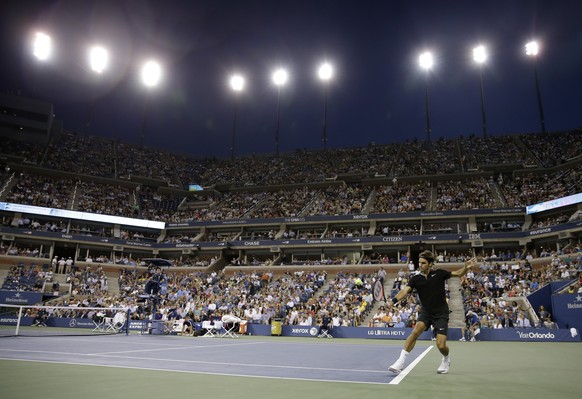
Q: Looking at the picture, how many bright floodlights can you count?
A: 9